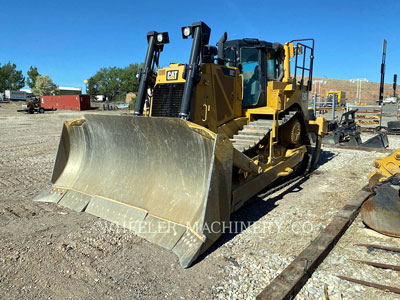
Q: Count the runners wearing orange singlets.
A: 0